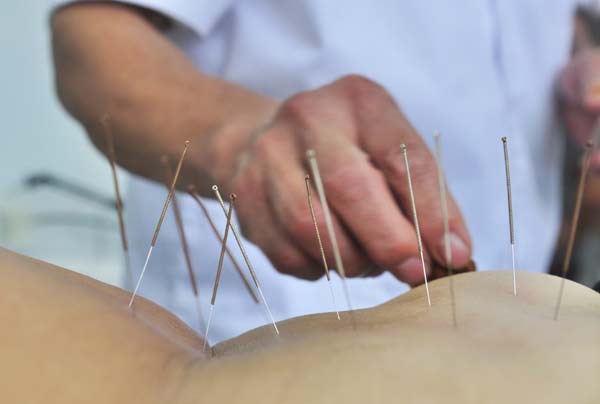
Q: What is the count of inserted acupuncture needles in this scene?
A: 12